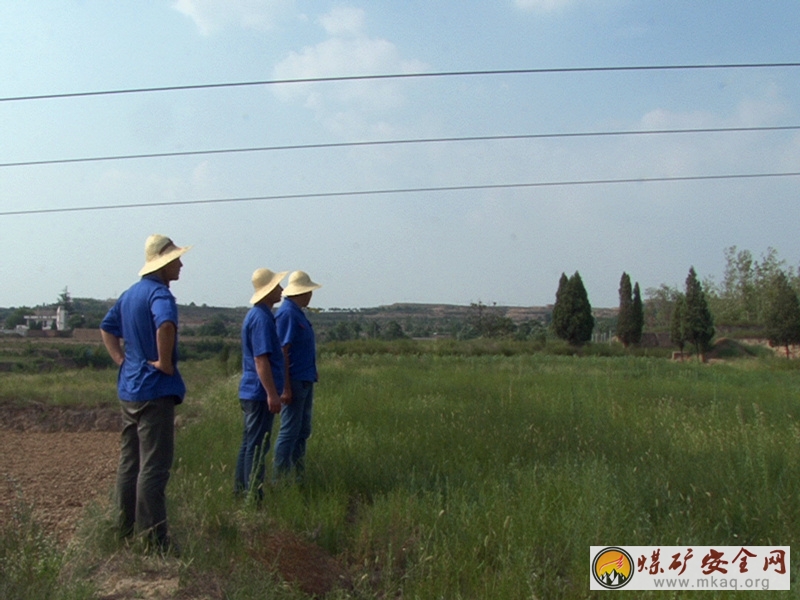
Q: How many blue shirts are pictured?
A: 3